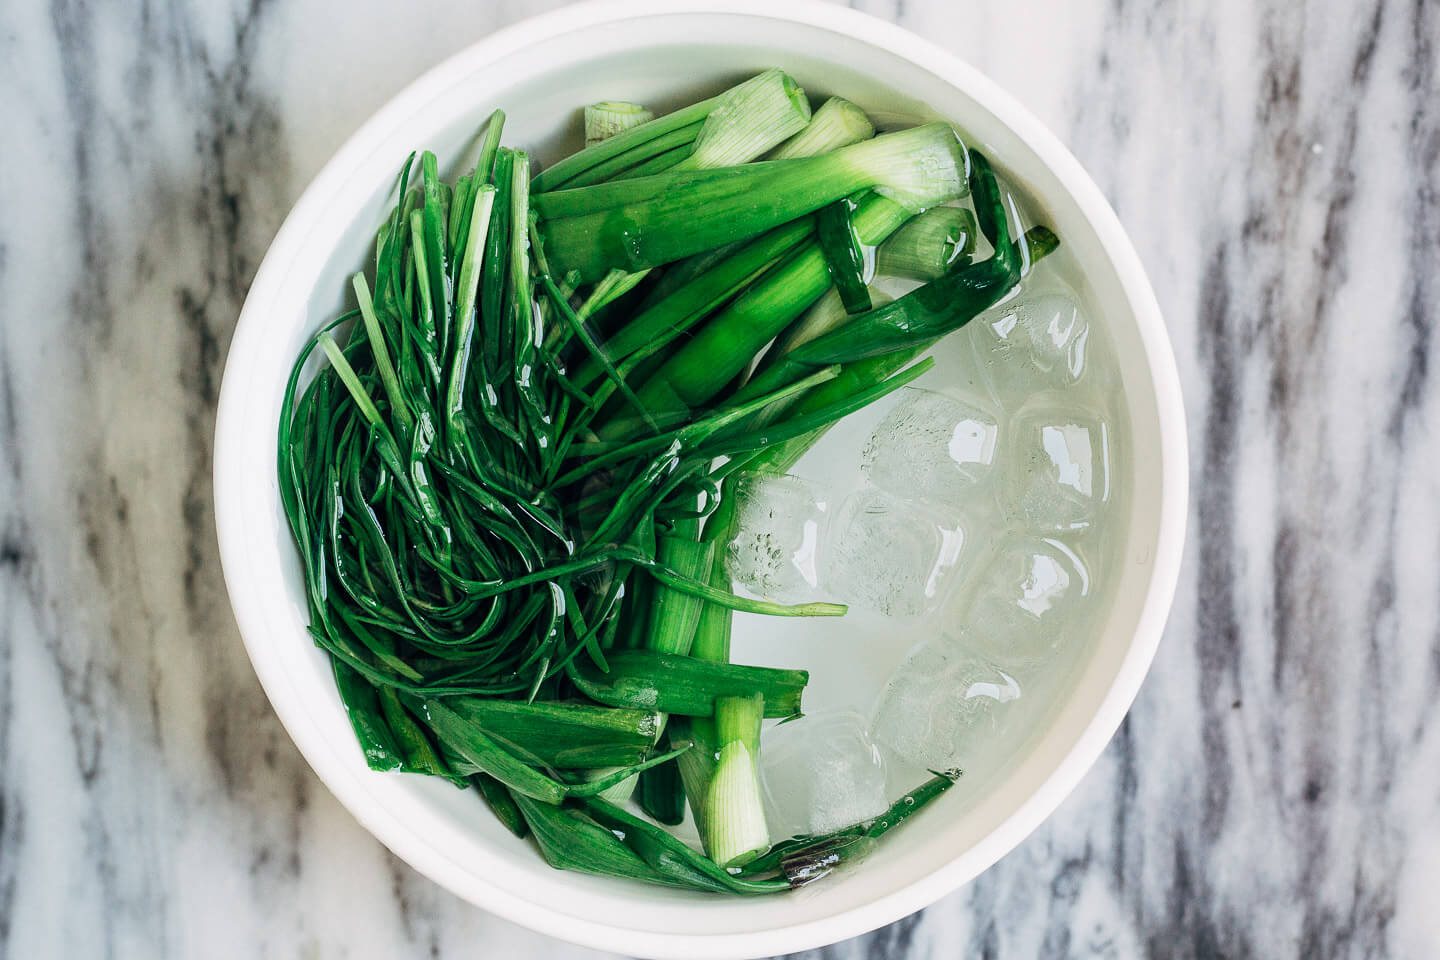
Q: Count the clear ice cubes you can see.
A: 8